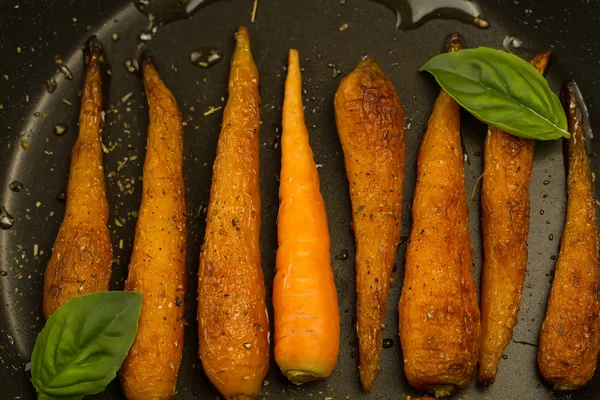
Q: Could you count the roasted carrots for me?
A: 7